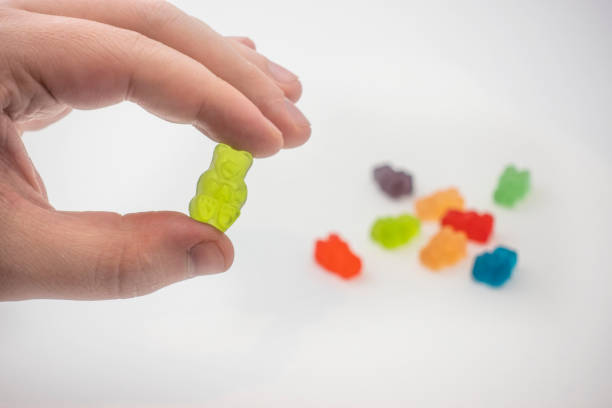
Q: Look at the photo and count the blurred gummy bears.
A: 8